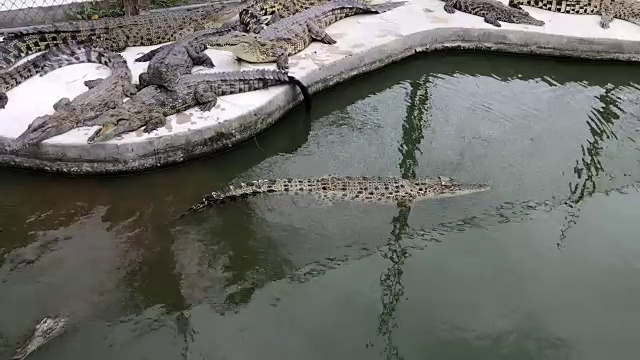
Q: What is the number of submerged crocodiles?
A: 2